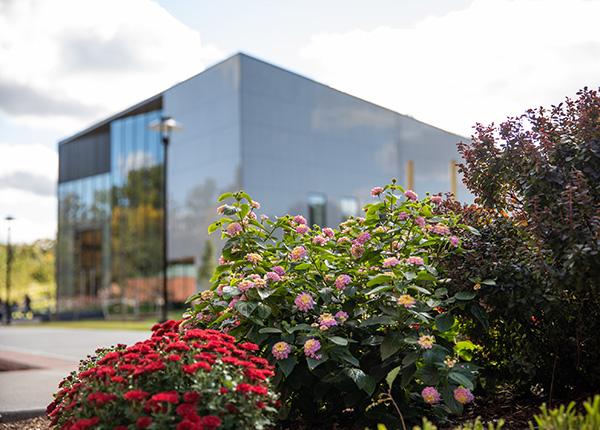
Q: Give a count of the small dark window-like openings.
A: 2